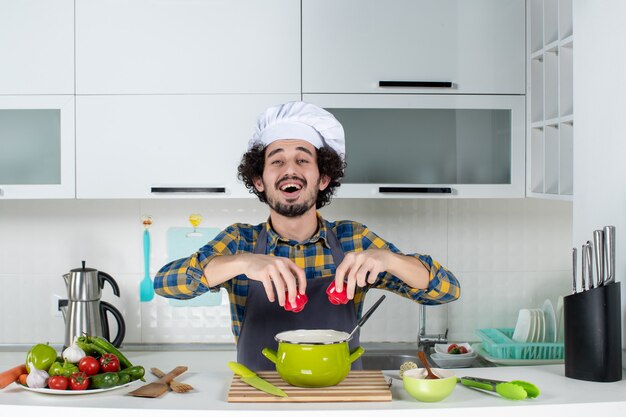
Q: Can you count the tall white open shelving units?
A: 1